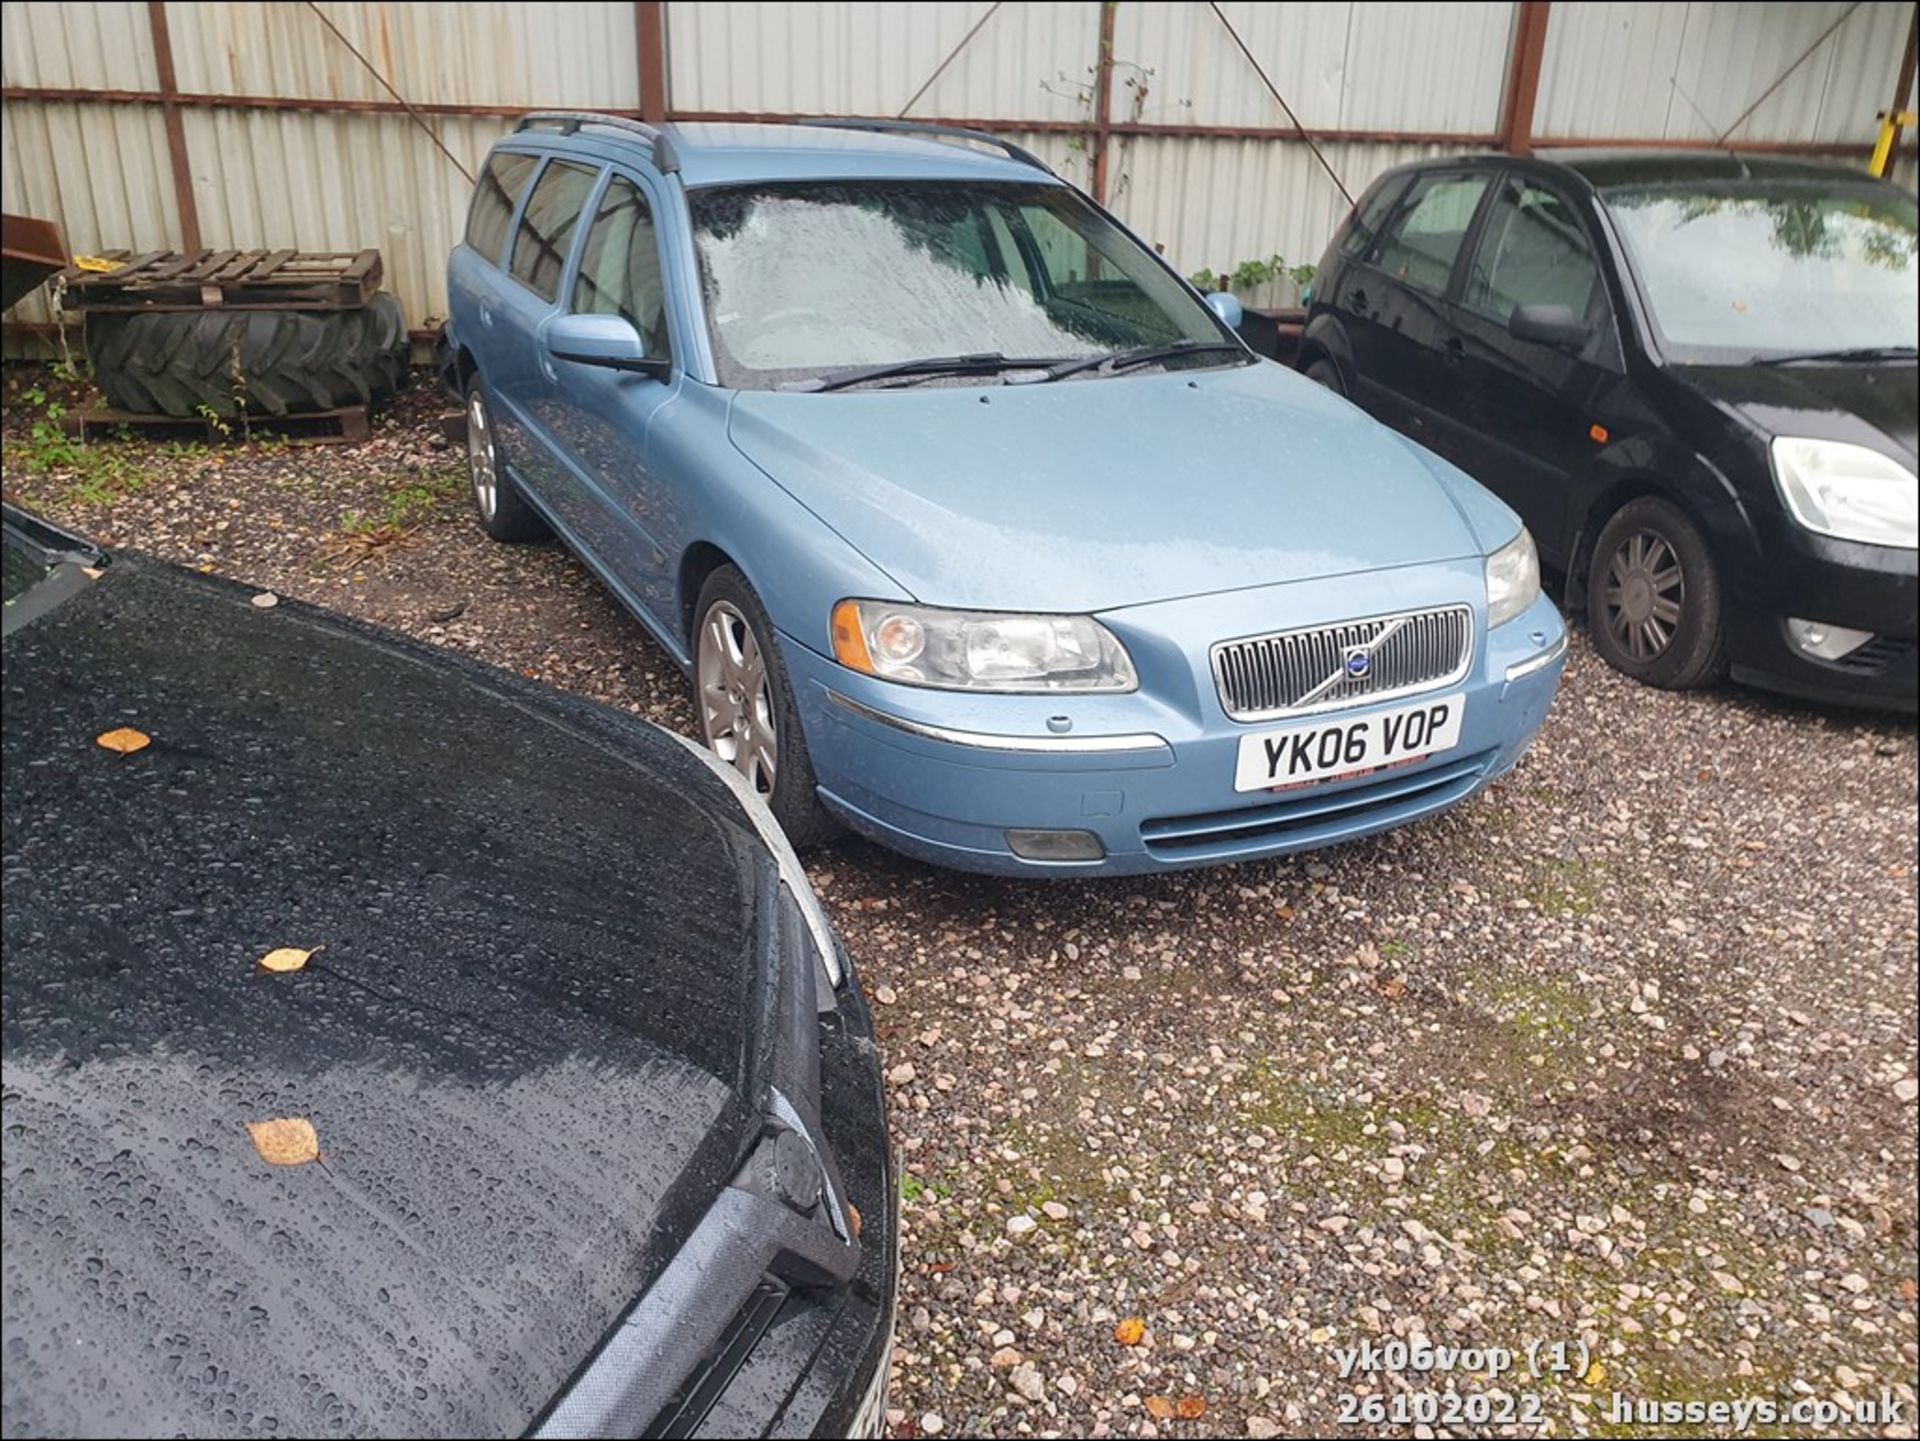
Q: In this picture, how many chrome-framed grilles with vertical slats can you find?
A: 1